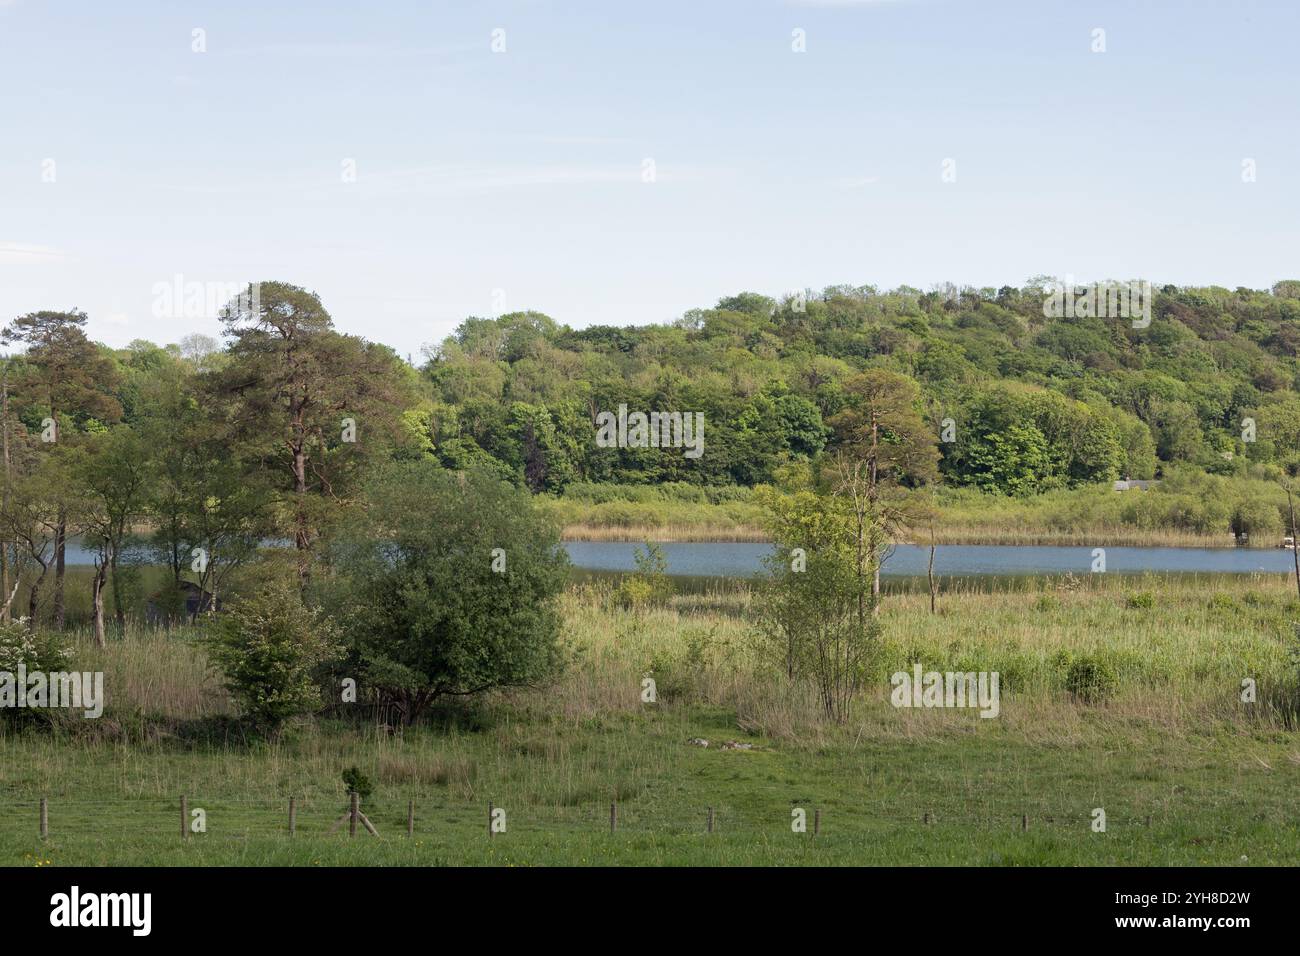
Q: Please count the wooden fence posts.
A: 12